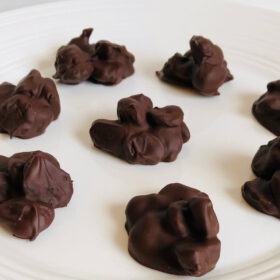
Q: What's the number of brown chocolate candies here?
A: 8